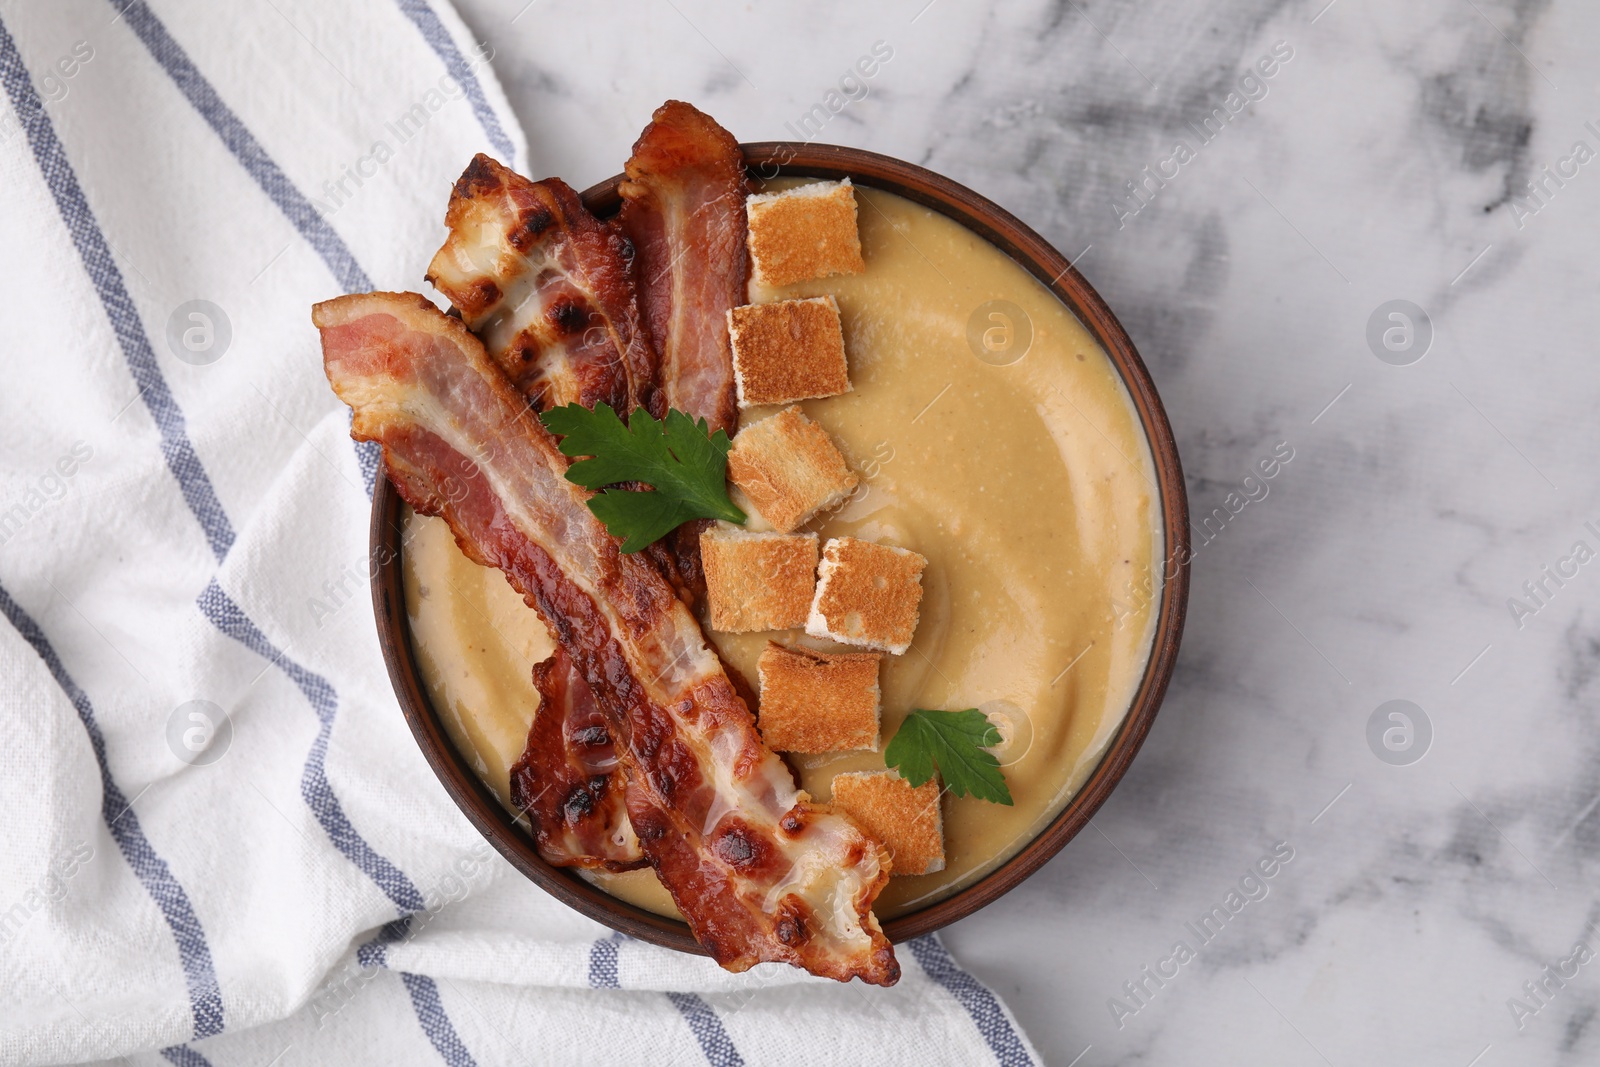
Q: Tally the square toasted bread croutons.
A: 7